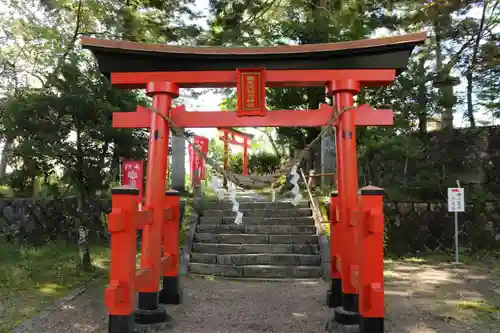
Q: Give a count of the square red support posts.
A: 4